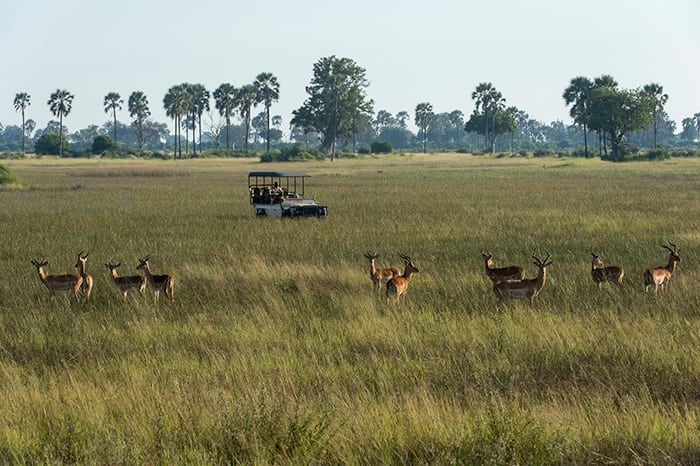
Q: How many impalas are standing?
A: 10